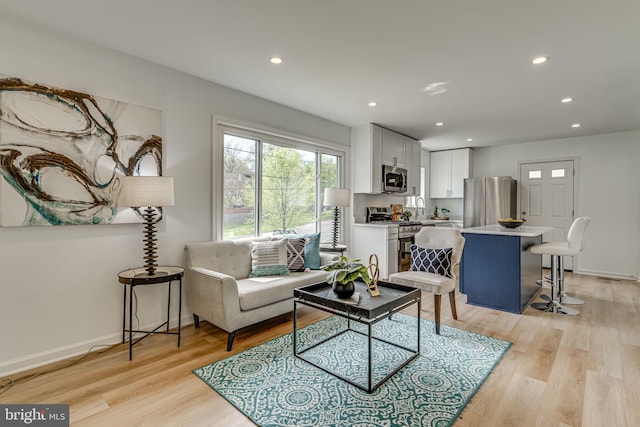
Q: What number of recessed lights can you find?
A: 7